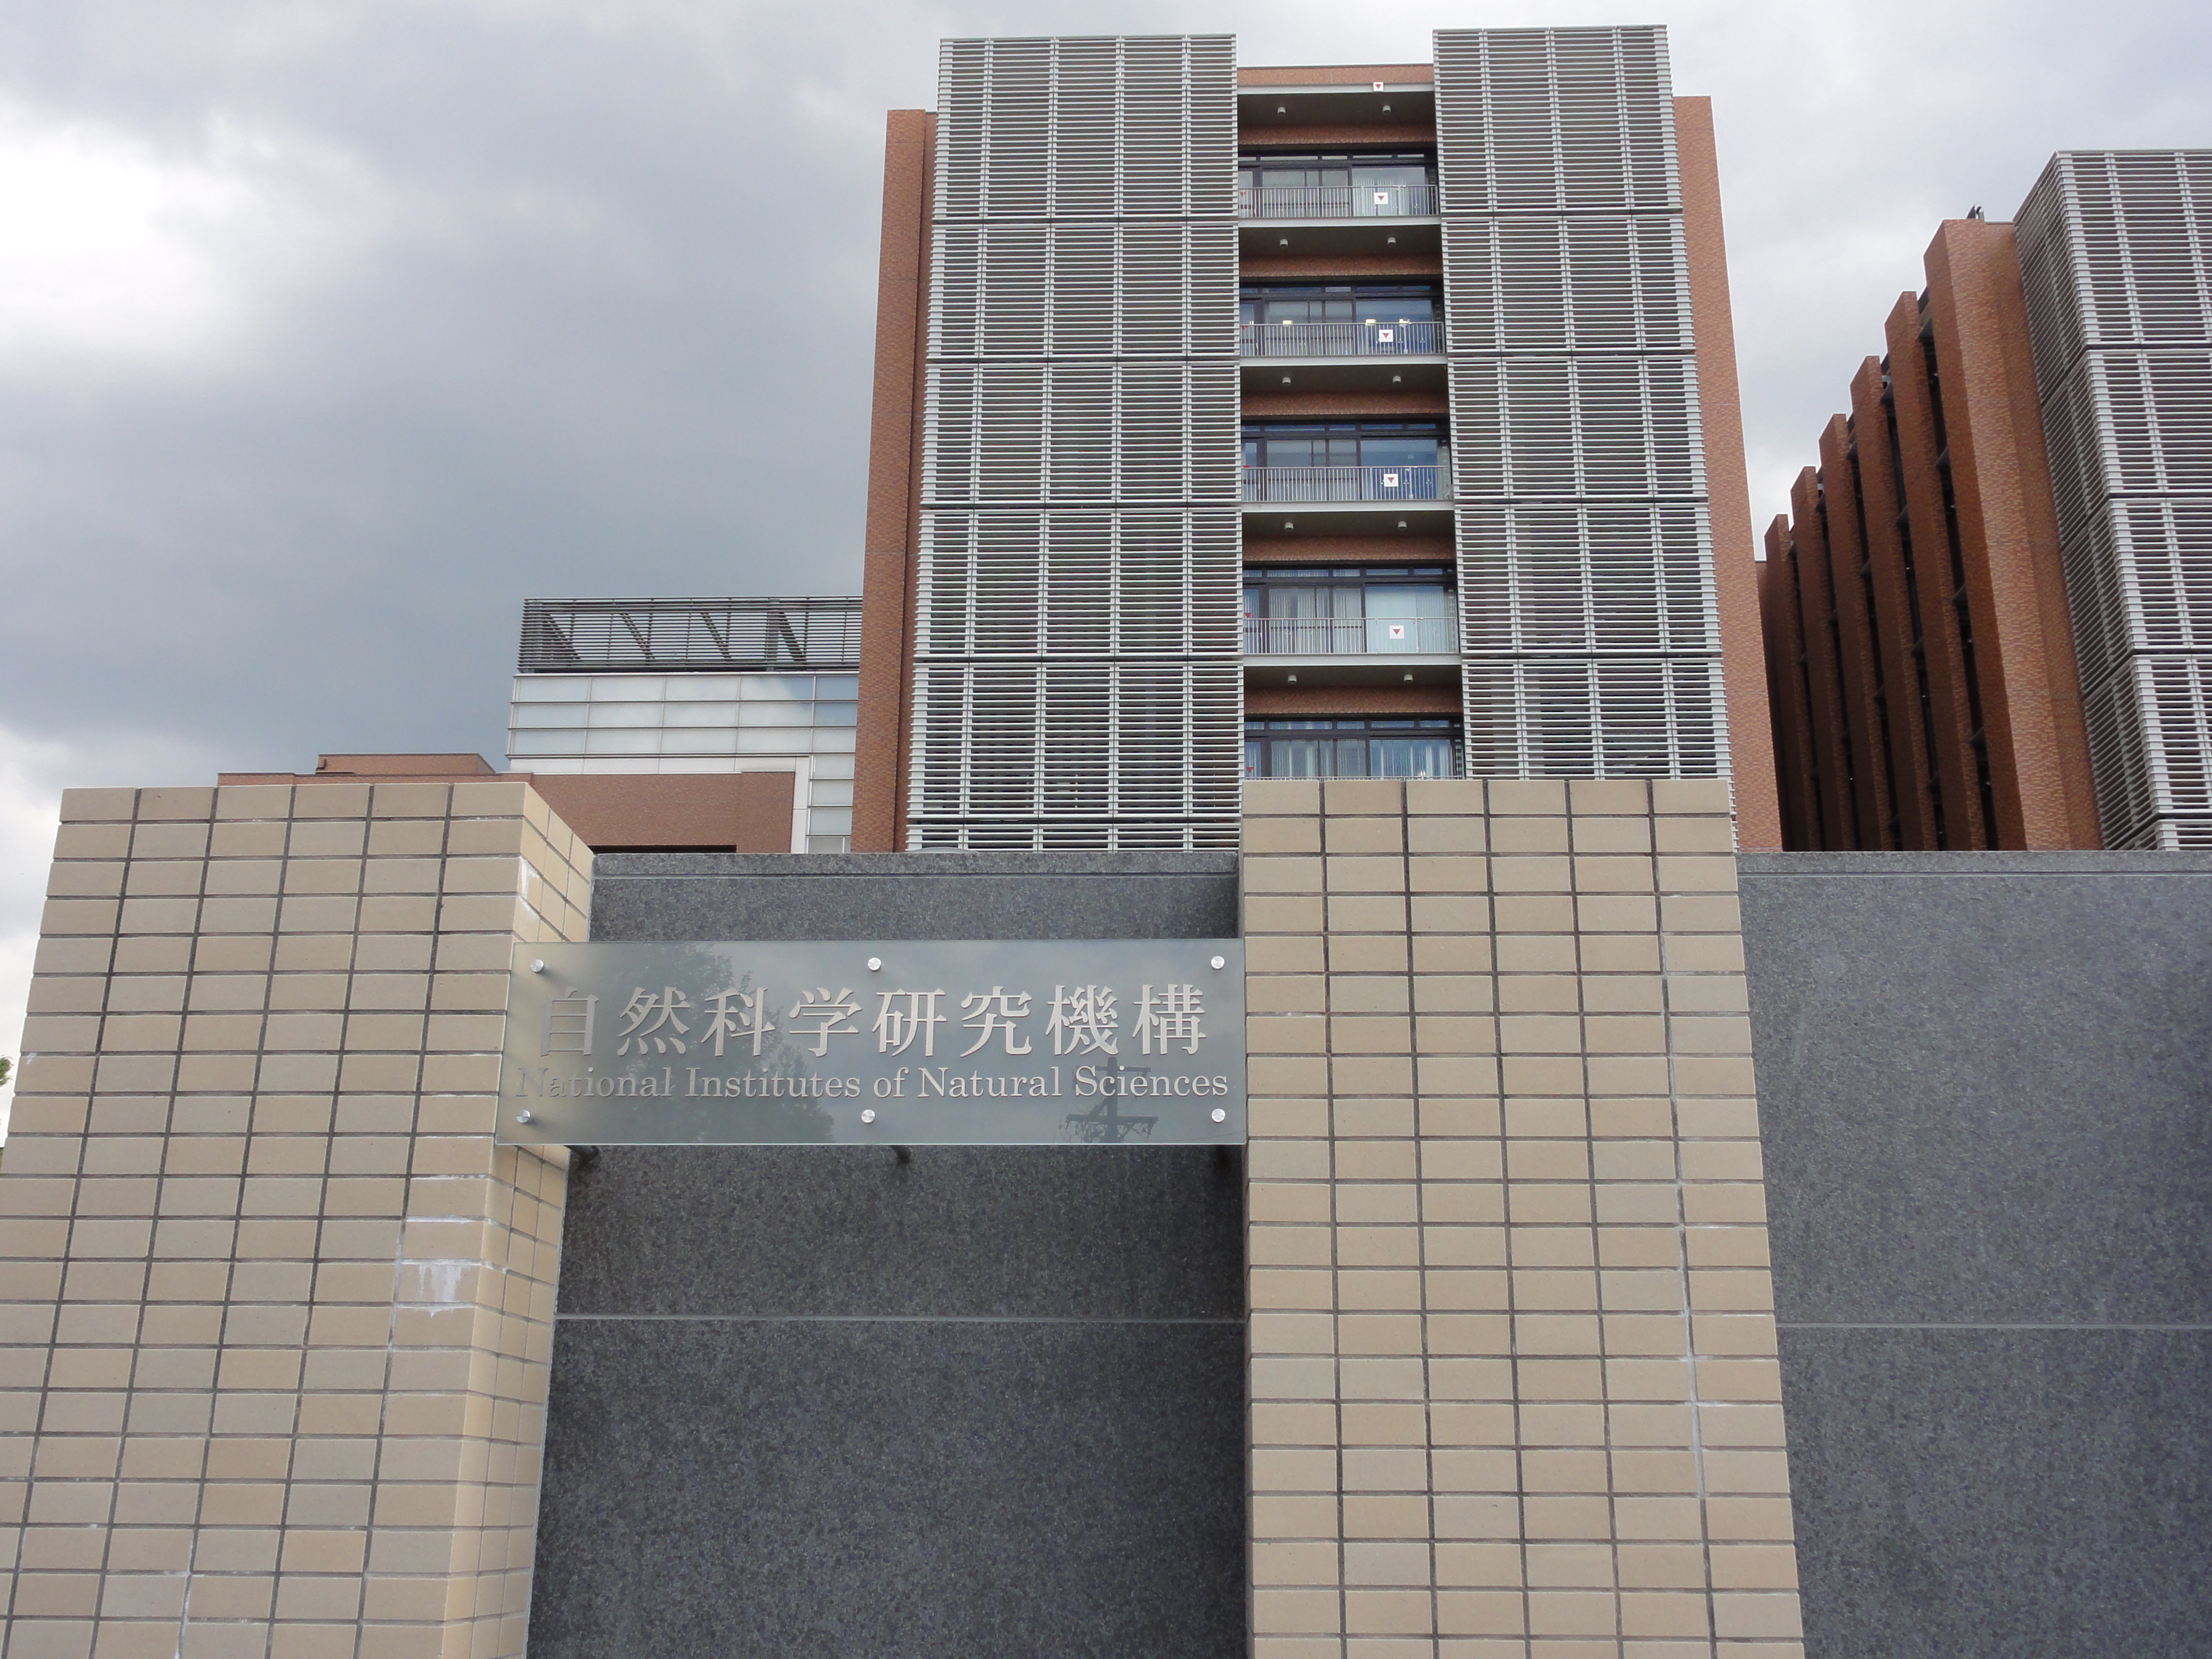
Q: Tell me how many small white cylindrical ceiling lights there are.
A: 10